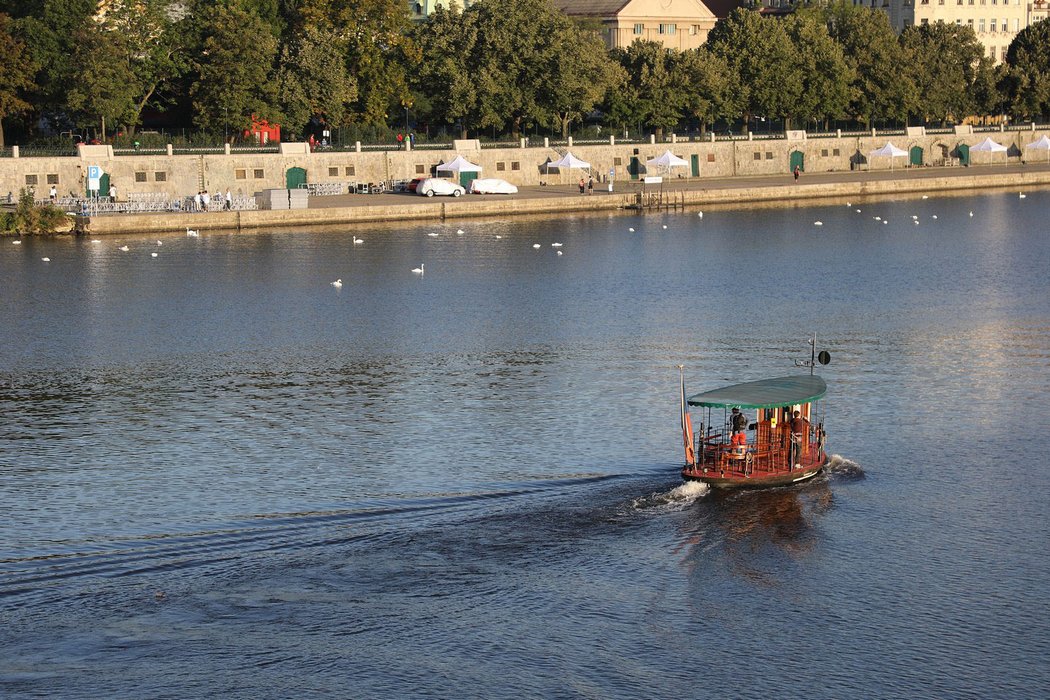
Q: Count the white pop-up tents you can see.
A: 6